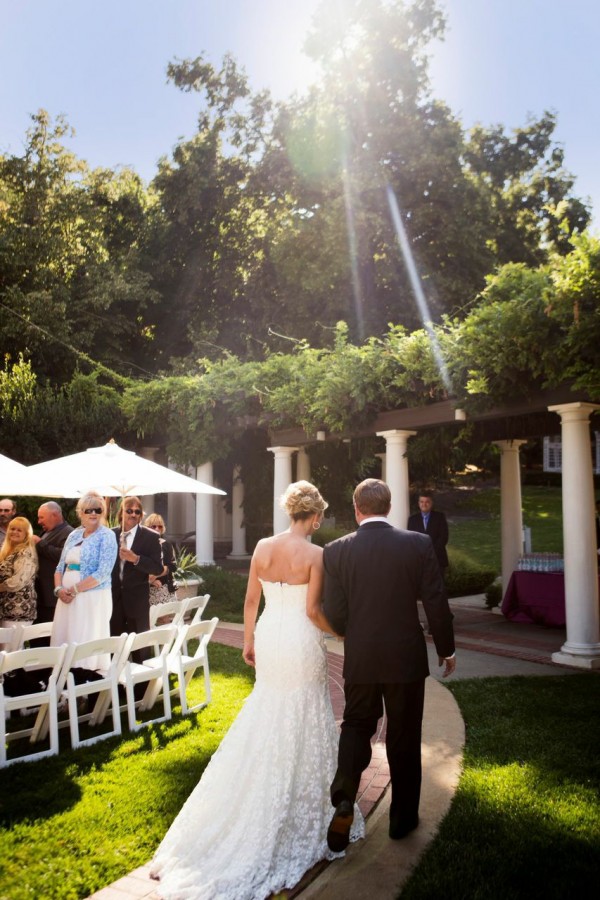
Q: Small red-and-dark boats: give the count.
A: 0